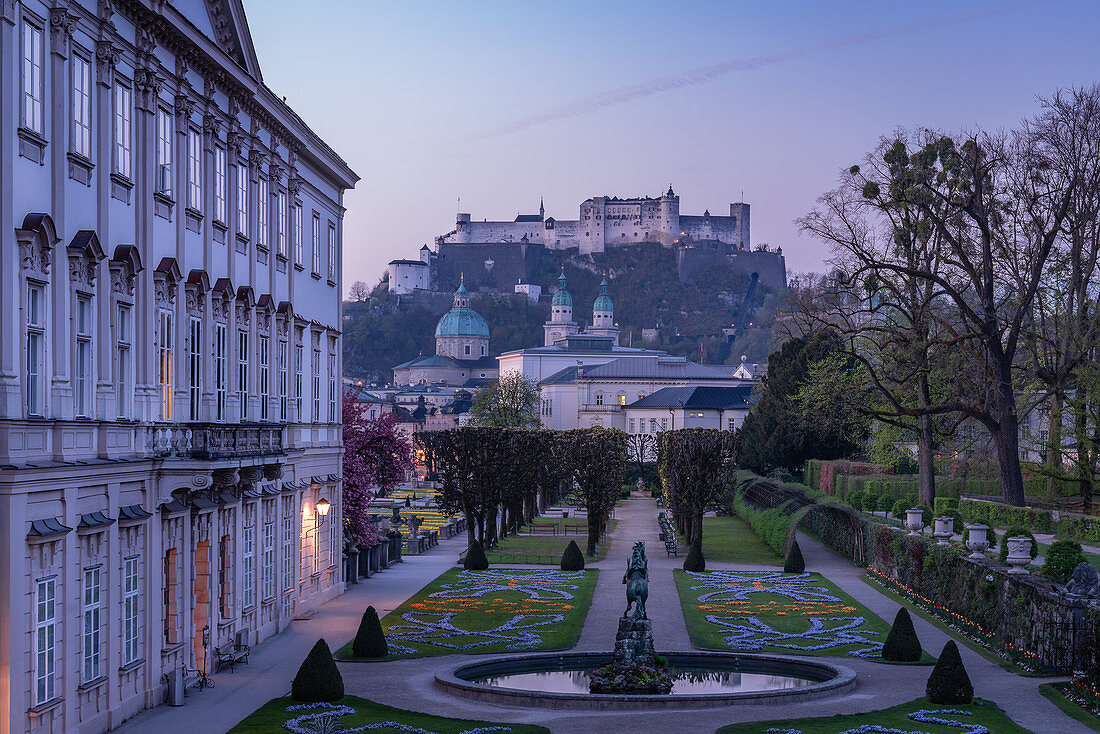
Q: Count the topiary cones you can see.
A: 8